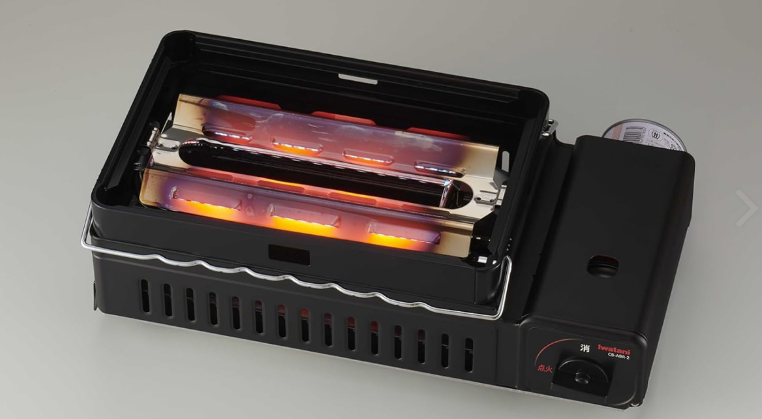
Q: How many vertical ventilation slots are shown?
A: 15